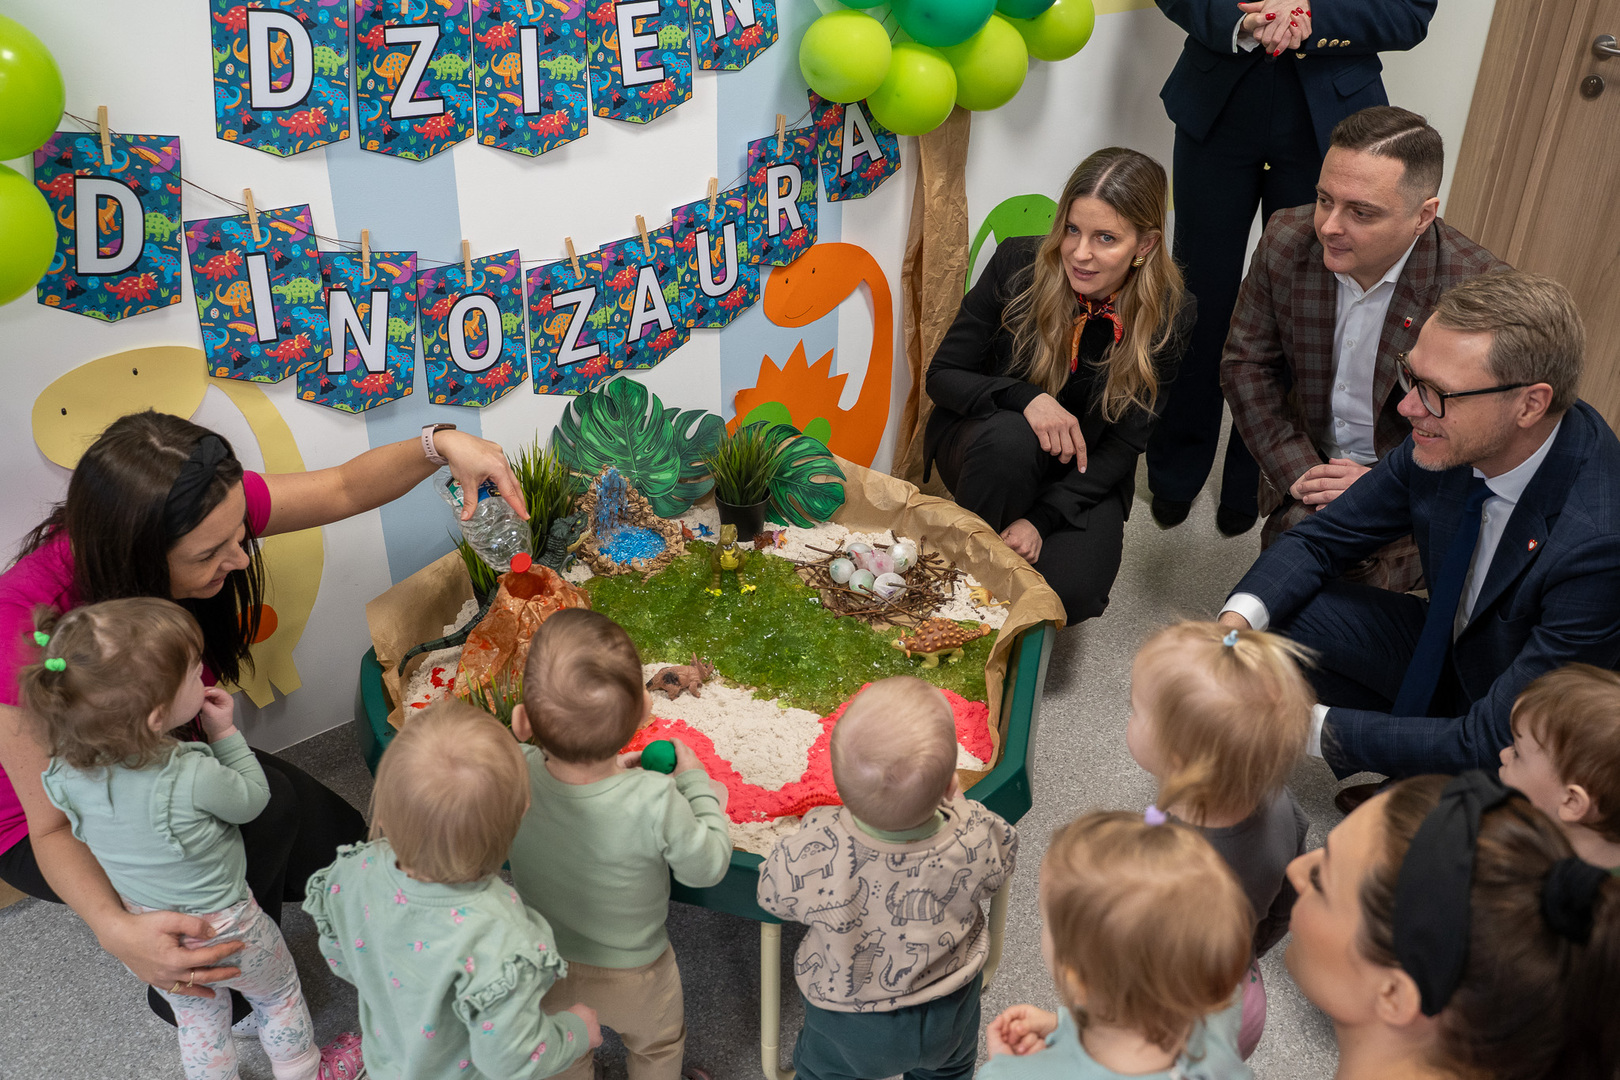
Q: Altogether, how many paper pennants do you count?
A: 14